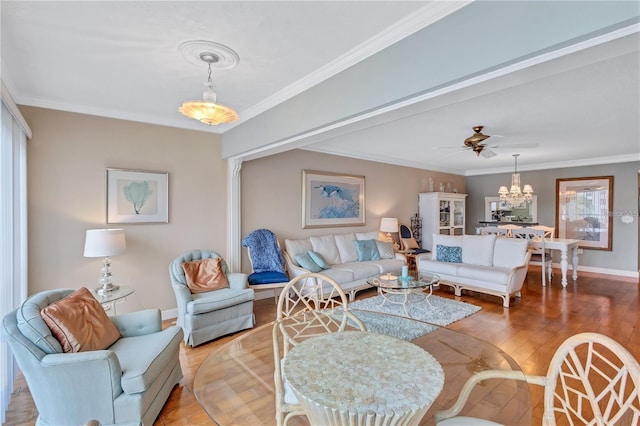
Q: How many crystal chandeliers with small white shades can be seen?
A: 1